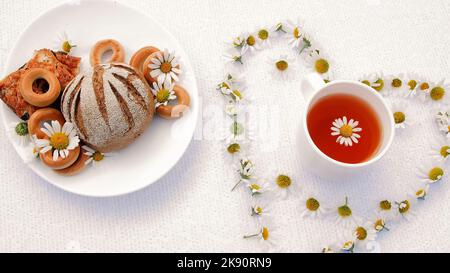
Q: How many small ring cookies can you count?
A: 8